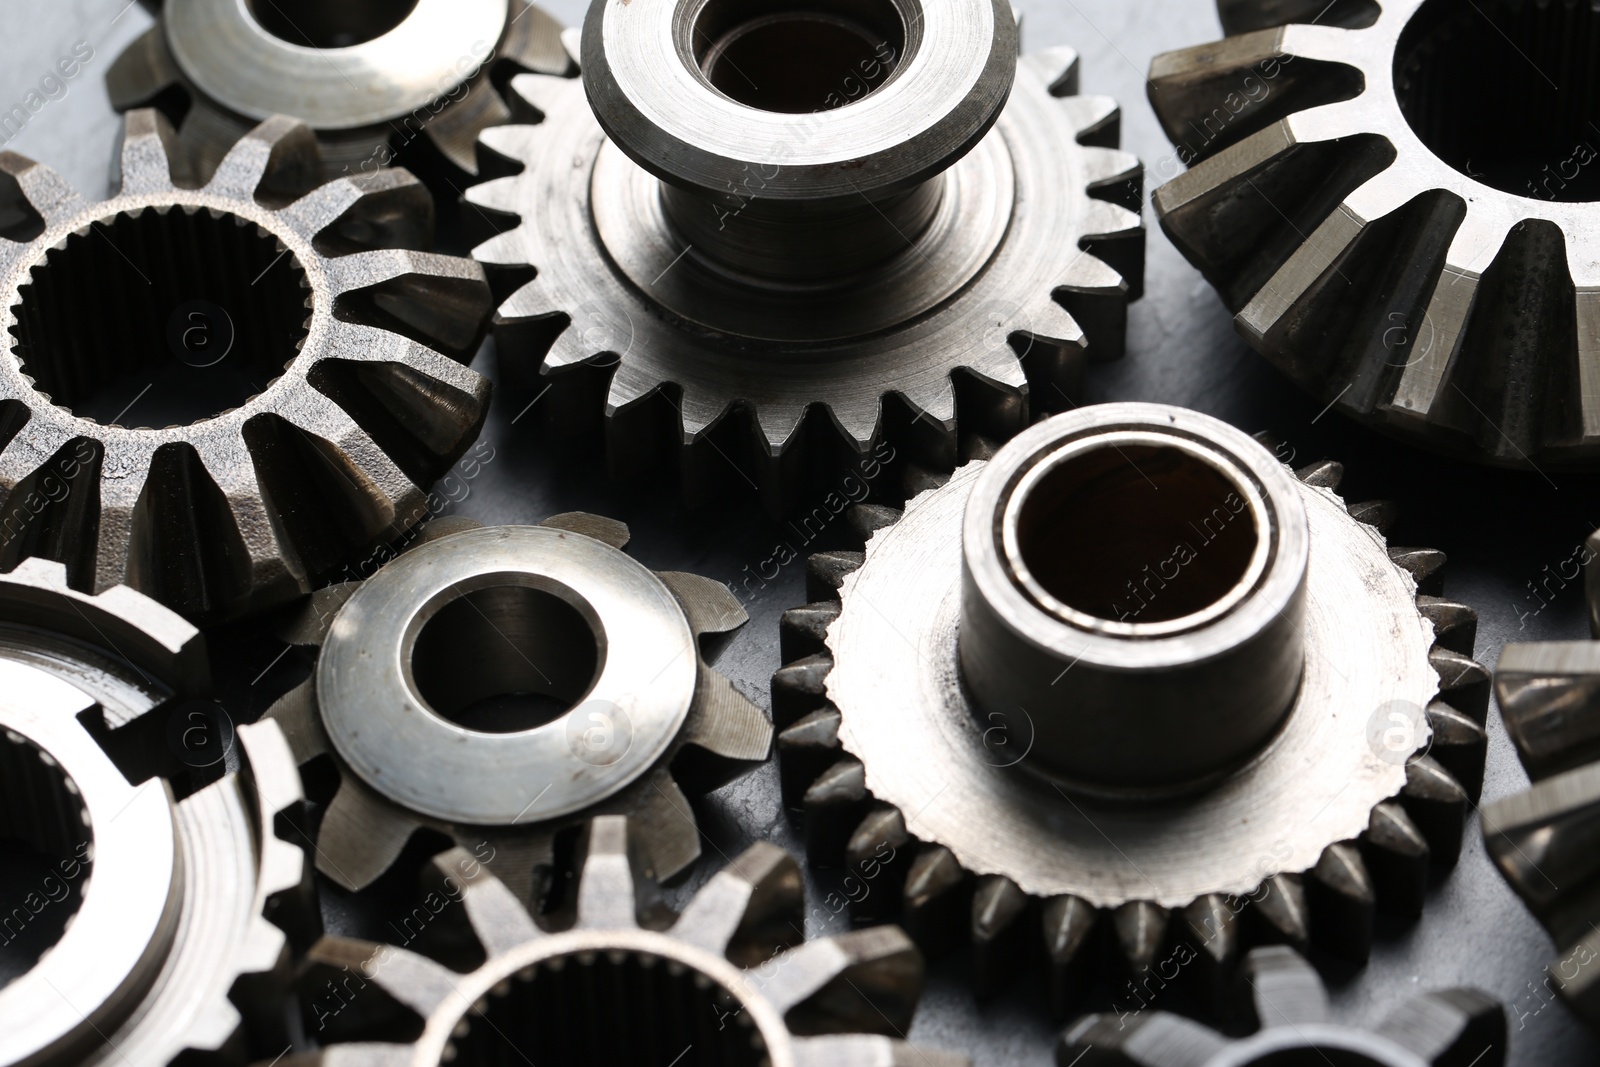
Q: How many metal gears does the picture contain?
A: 10